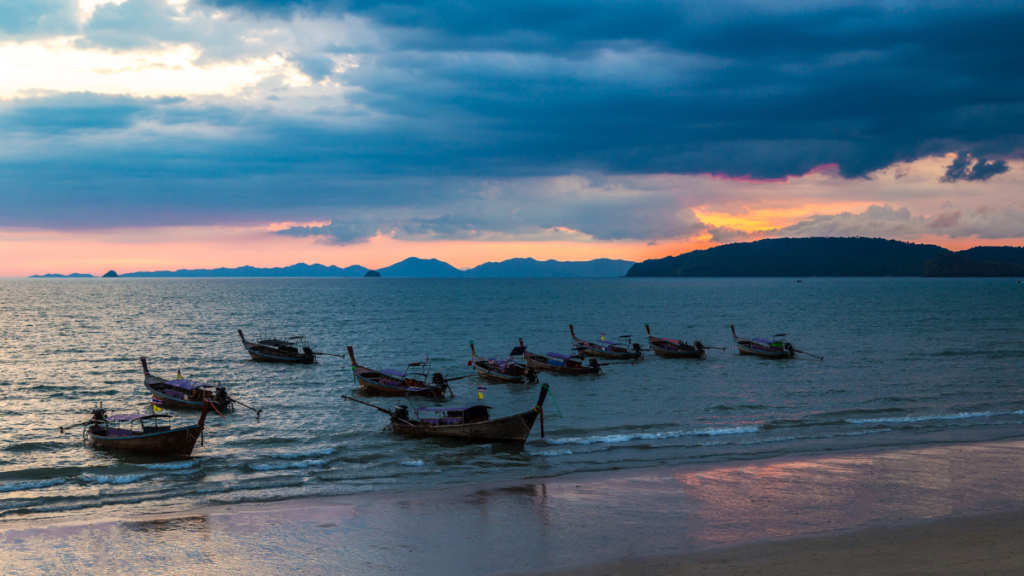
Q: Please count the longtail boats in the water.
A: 10